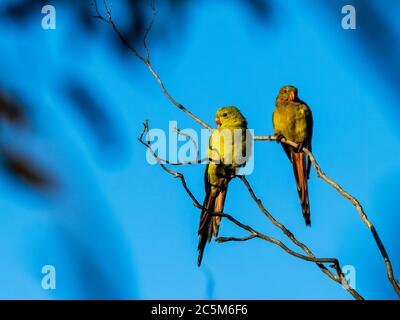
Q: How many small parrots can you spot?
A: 2